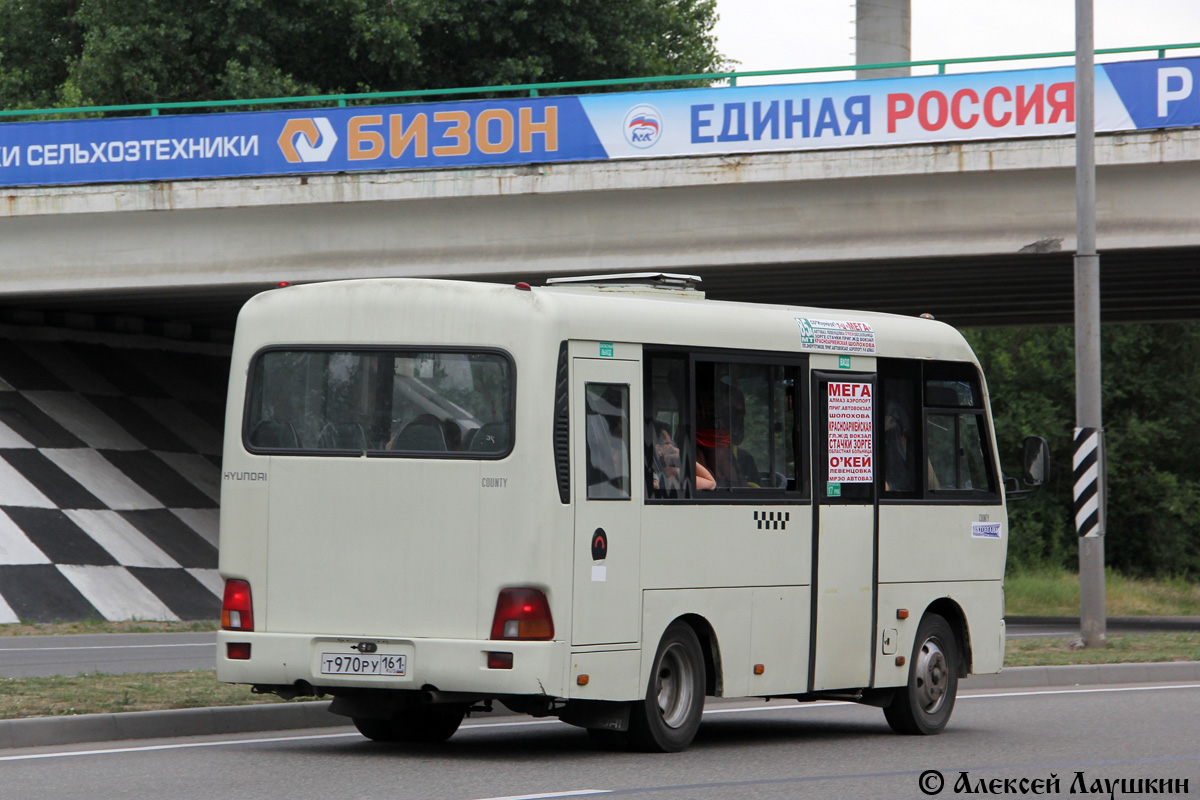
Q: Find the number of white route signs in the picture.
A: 2